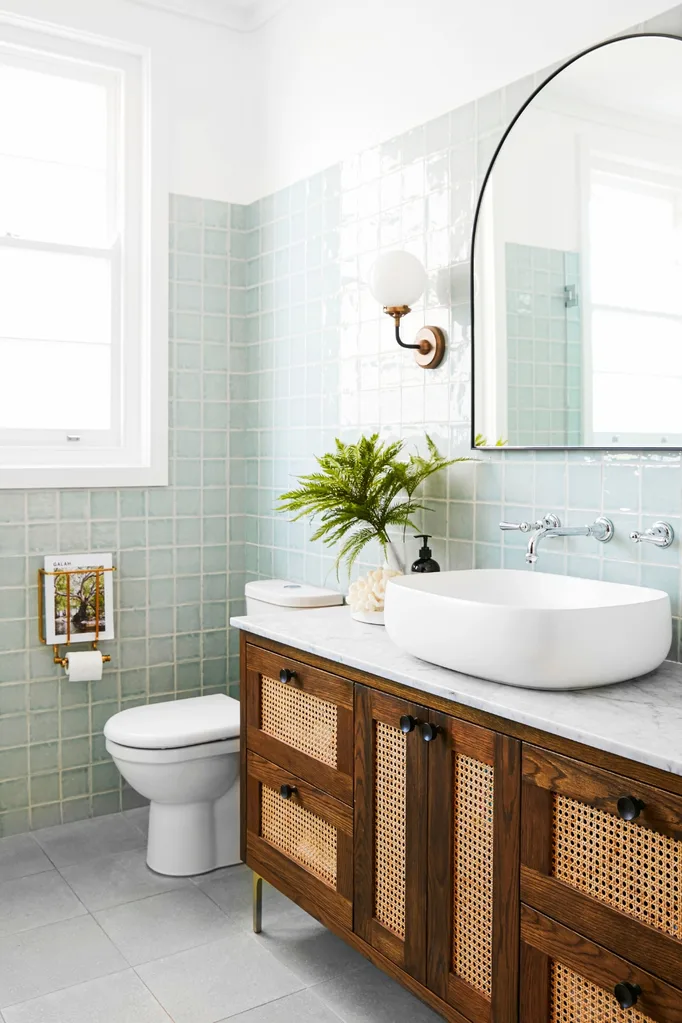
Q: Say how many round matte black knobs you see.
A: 6